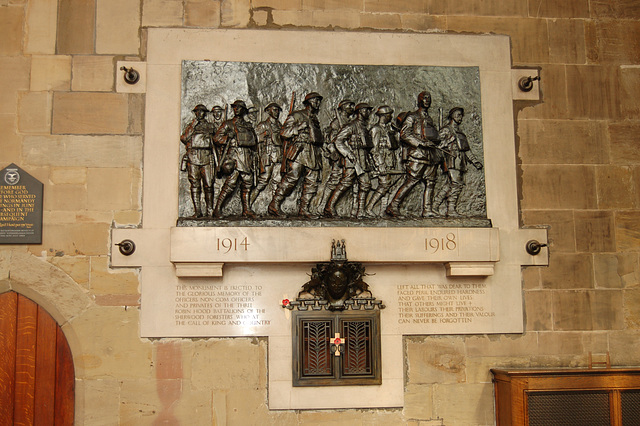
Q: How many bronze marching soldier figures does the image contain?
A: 11